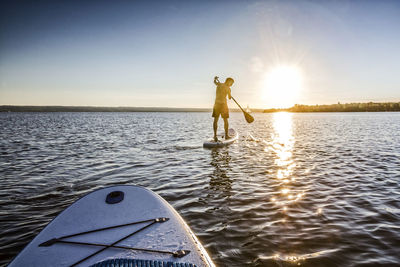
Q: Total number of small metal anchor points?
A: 3